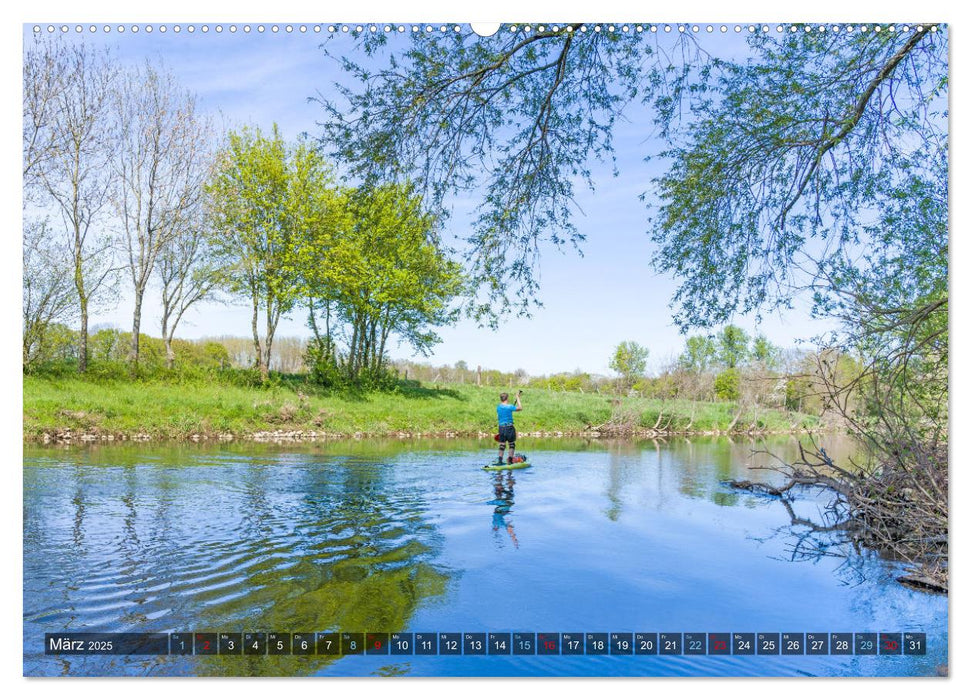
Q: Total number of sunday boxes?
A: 5